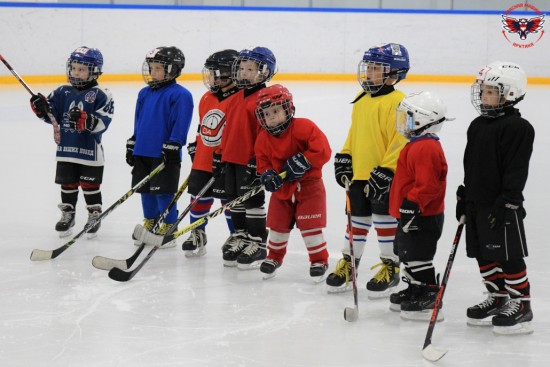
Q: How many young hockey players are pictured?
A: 8